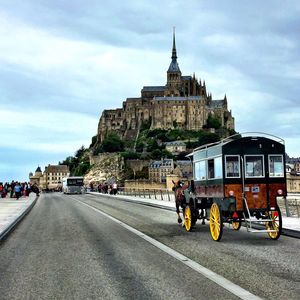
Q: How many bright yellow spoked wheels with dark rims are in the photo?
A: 4